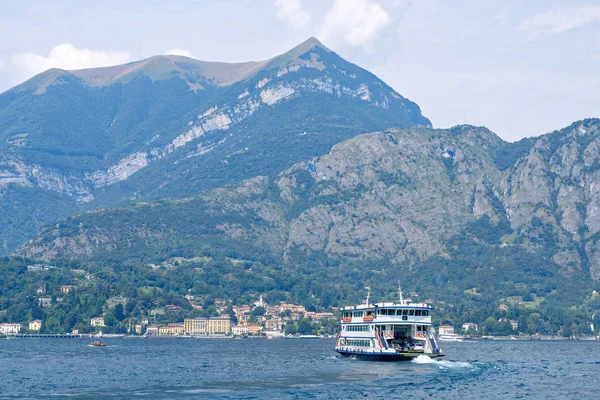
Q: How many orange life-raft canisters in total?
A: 2